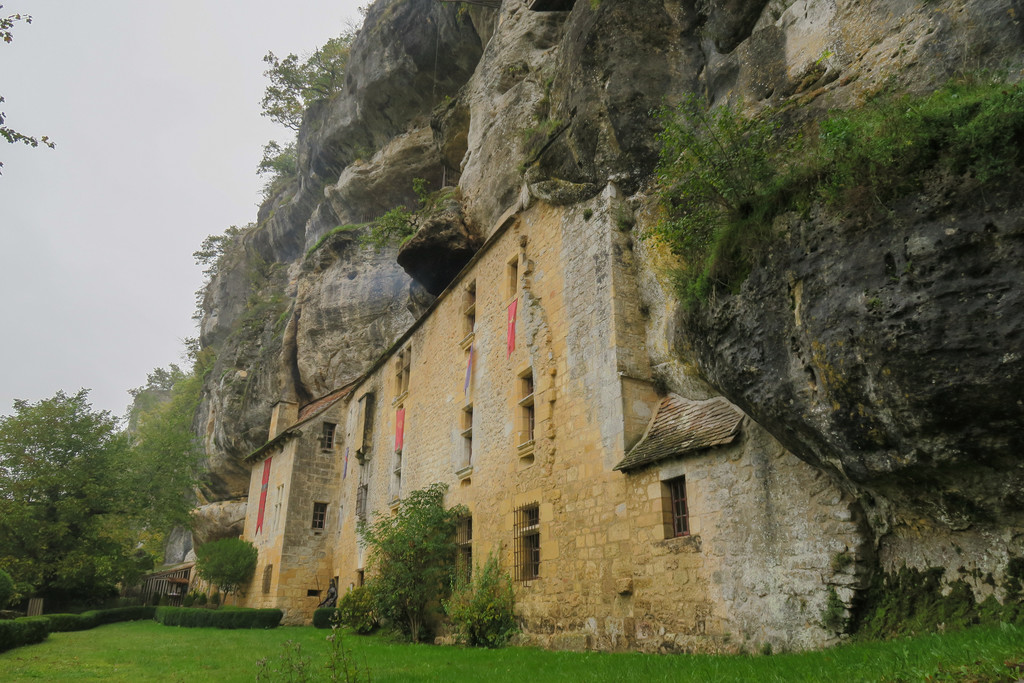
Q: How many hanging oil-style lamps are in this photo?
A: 0